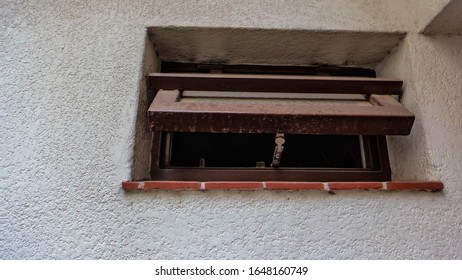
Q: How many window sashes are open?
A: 1